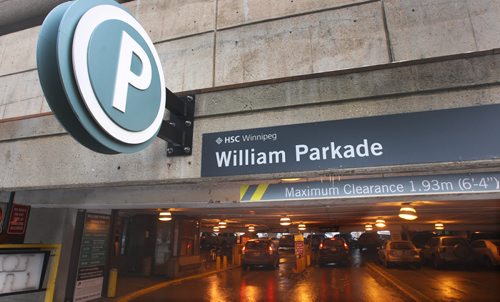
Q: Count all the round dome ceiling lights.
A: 10